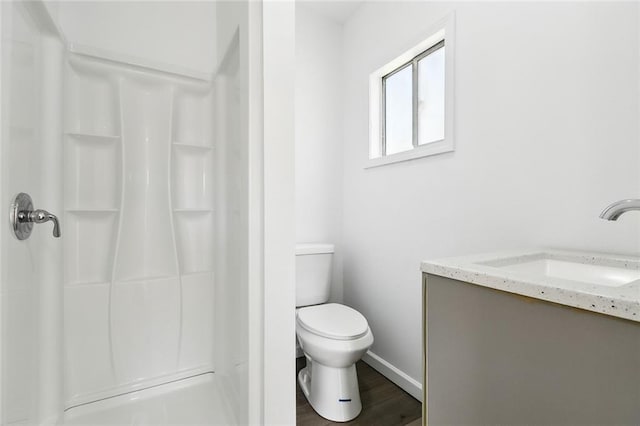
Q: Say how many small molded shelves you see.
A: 4